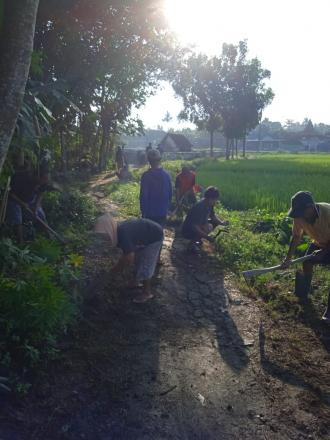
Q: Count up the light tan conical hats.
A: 1